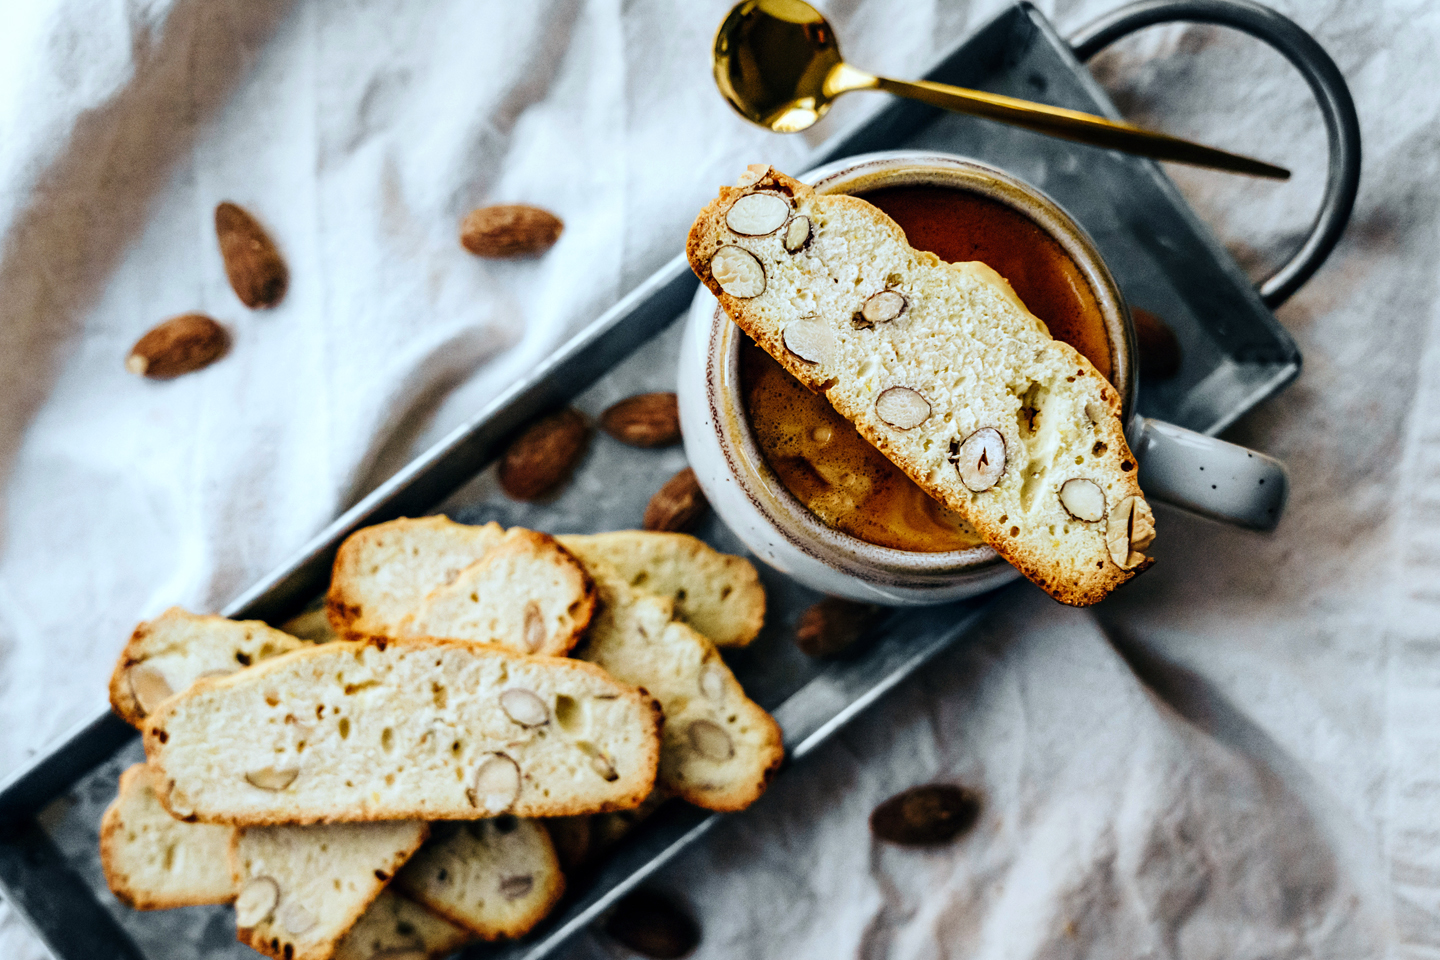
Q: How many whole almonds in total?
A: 10